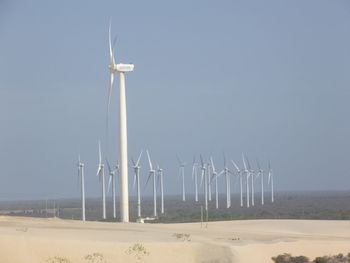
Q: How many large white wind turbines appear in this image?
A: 1